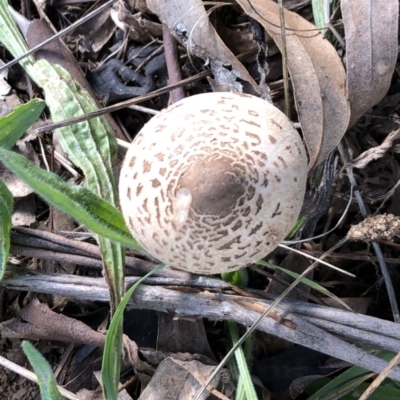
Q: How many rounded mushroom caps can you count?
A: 1